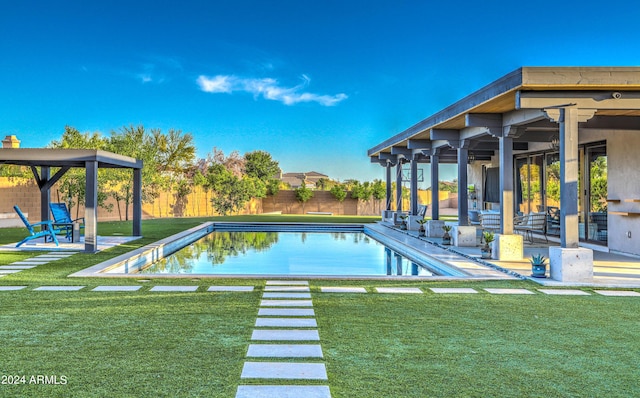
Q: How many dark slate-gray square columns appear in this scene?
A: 10